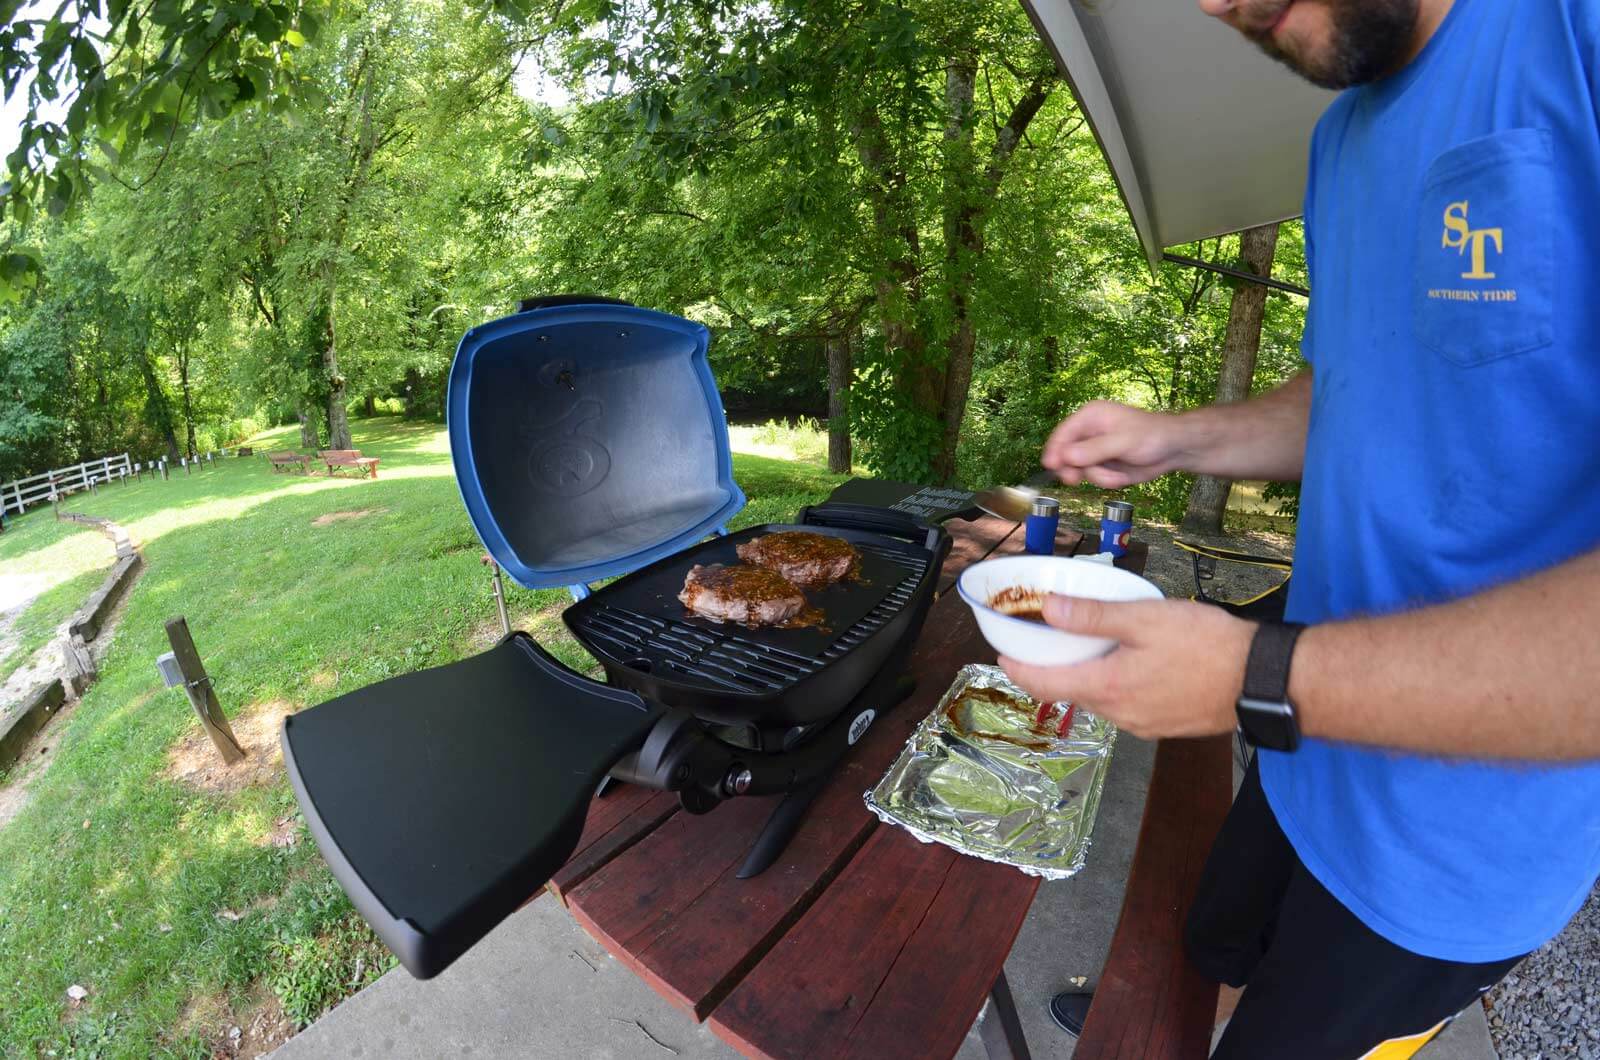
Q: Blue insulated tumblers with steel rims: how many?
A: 2